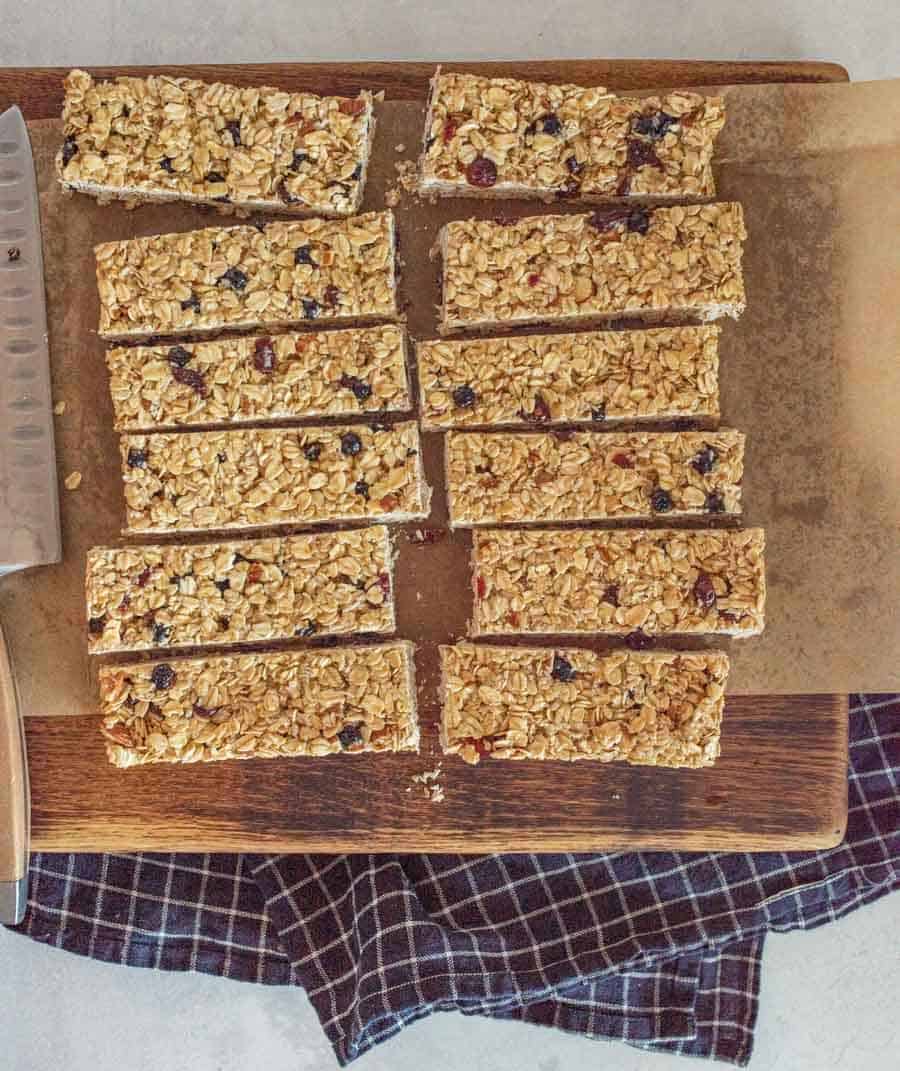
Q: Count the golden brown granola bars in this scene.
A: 12